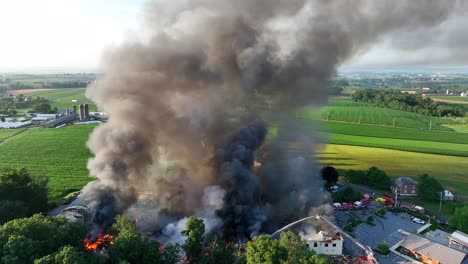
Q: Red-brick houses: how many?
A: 1